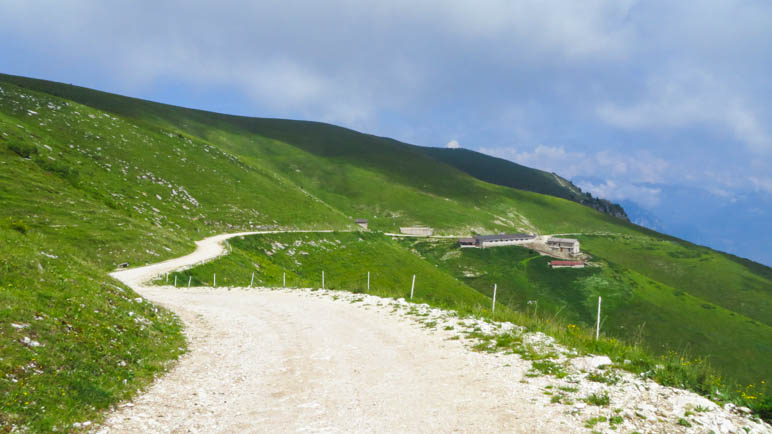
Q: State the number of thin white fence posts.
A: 11